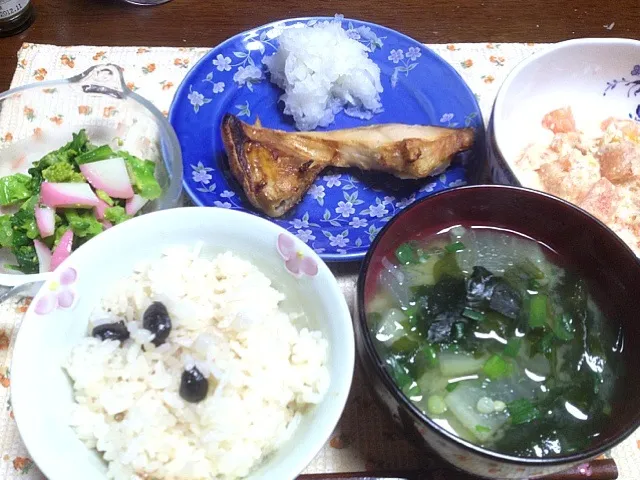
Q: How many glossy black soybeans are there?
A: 3